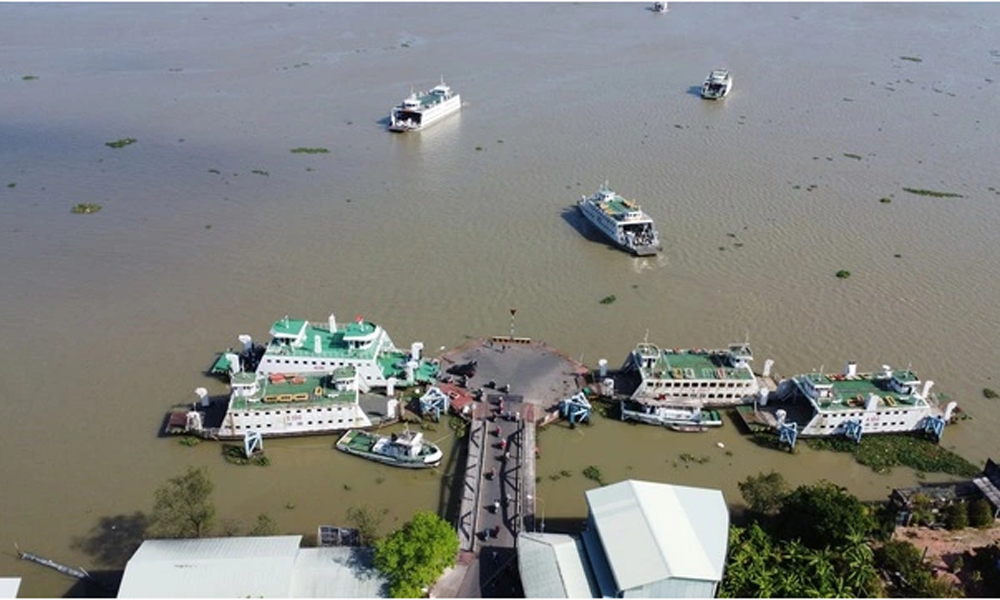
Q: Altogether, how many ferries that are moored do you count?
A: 4